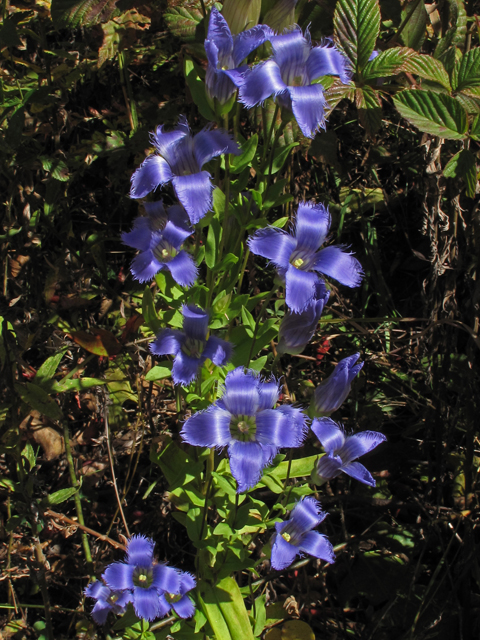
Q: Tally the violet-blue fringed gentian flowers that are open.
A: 13